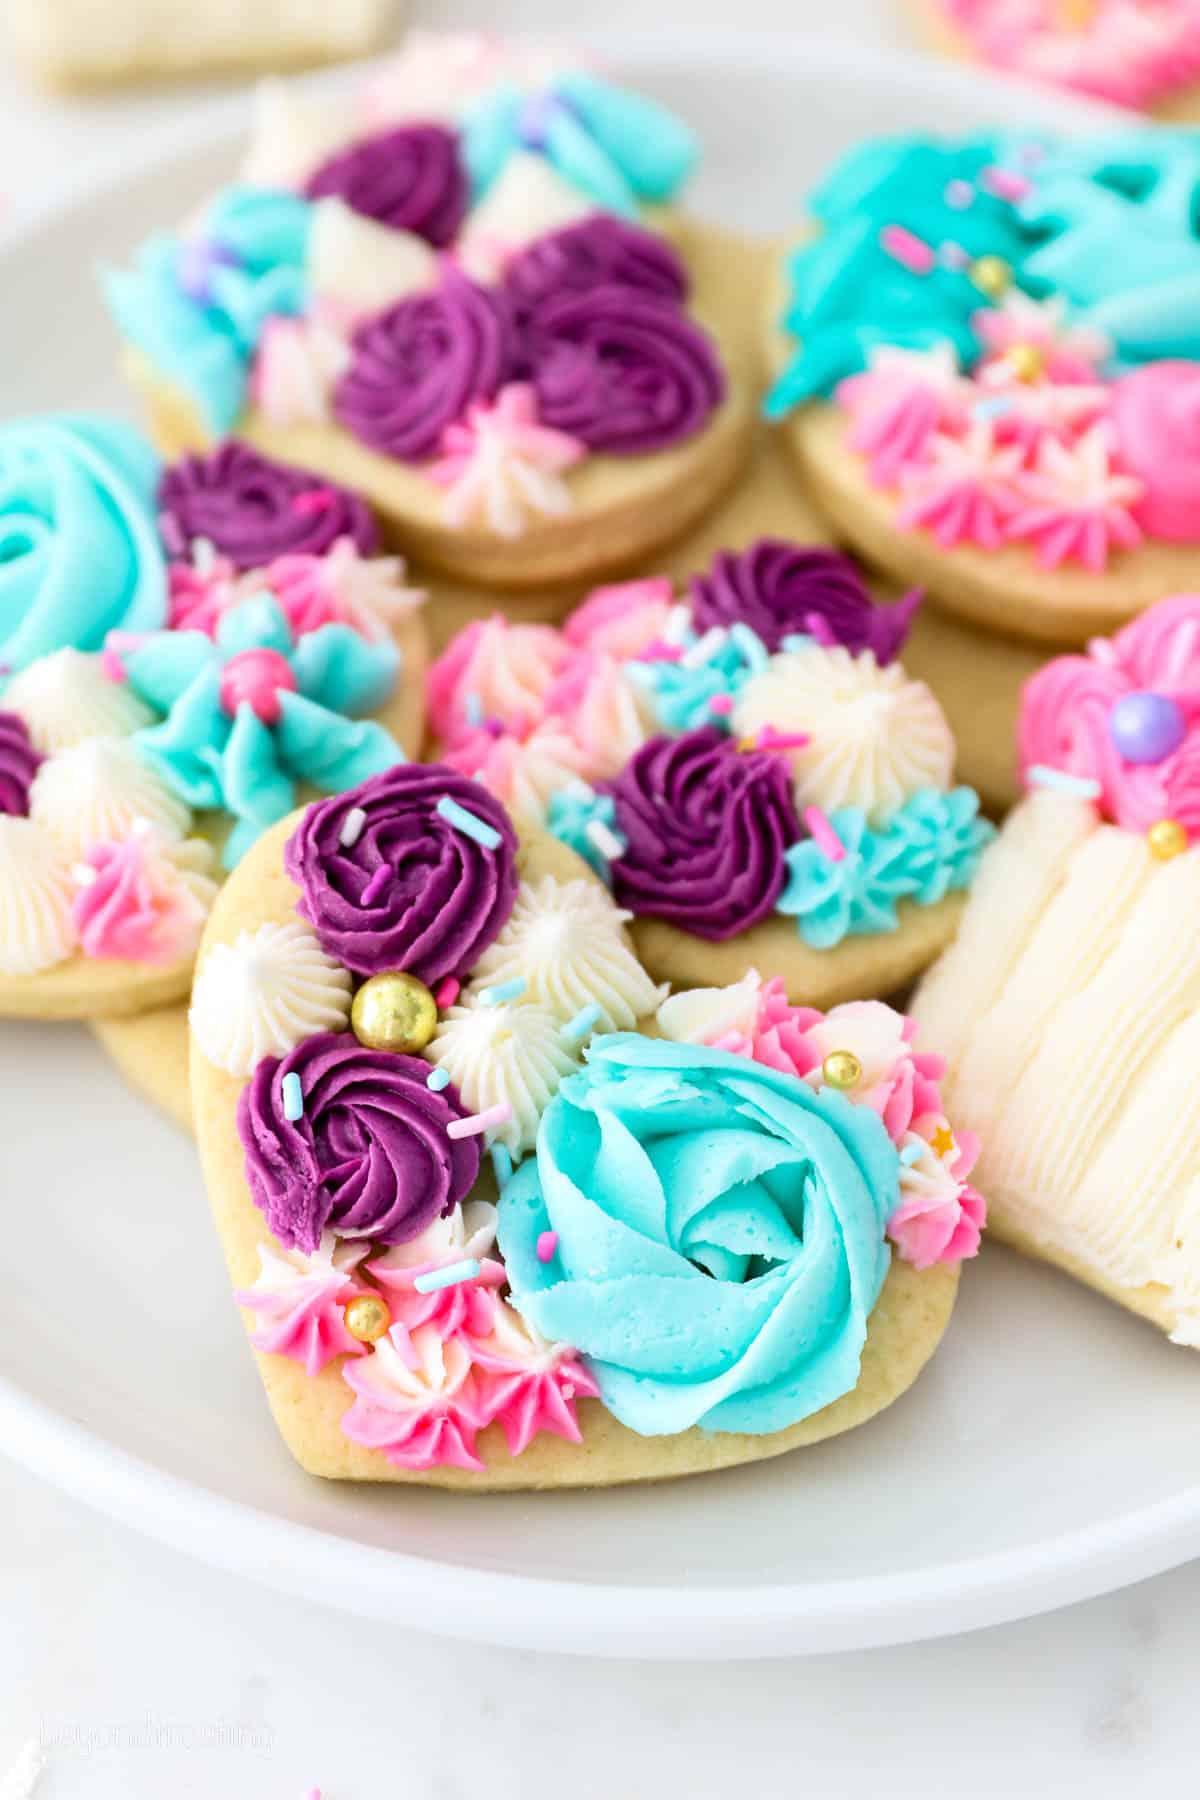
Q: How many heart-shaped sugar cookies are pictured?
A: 1